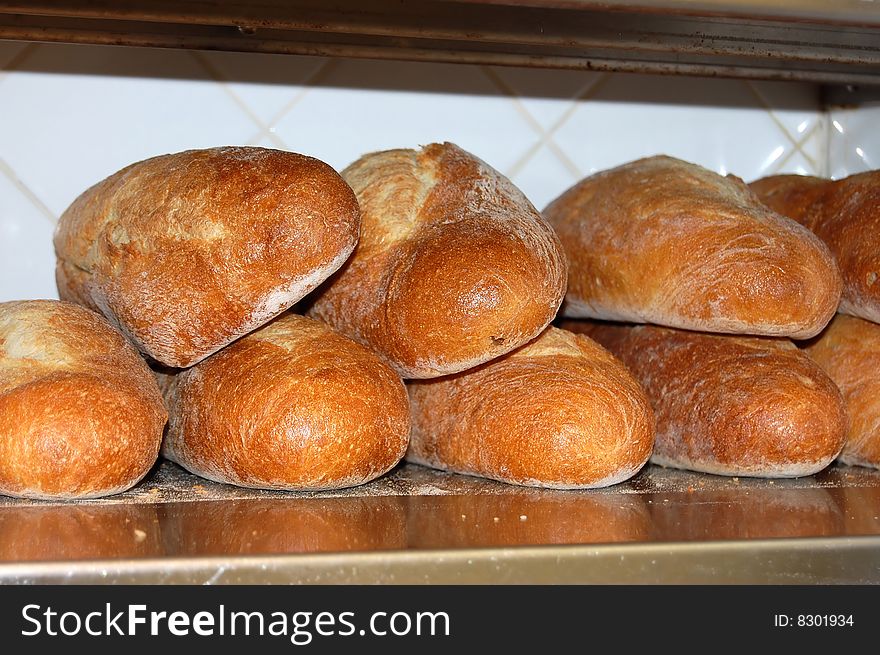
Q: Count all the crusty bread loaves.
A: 9